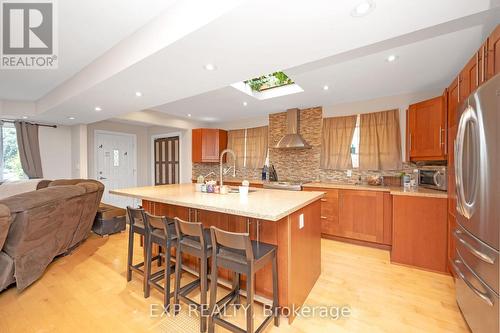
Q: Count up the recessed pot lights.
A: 10